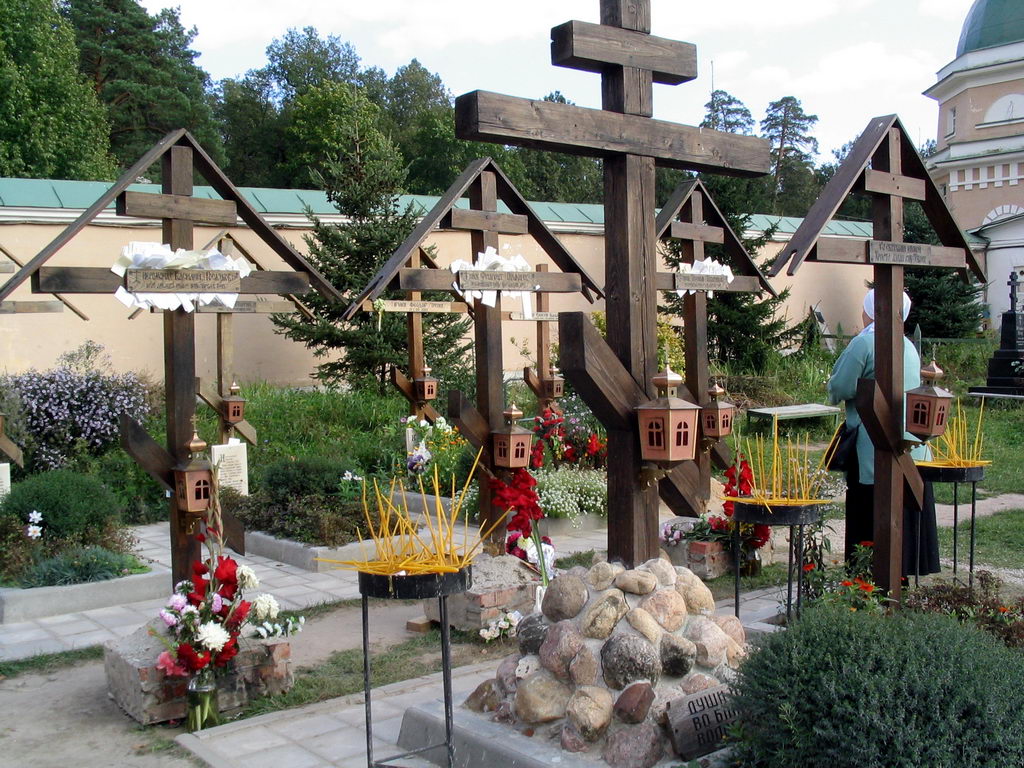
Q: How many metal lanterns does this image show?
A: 8